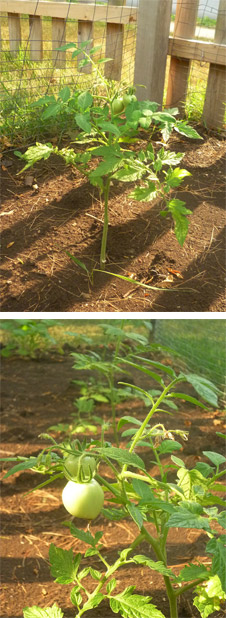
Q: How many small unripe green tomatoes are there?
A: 4